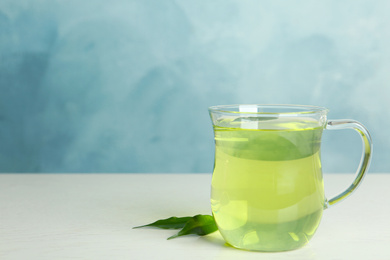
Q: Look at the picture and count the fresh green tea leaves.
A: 2